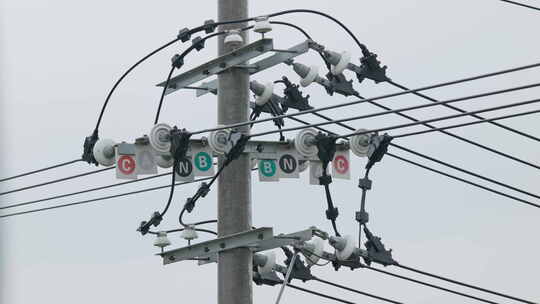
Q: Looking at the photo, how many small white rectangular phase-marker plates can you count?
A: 8